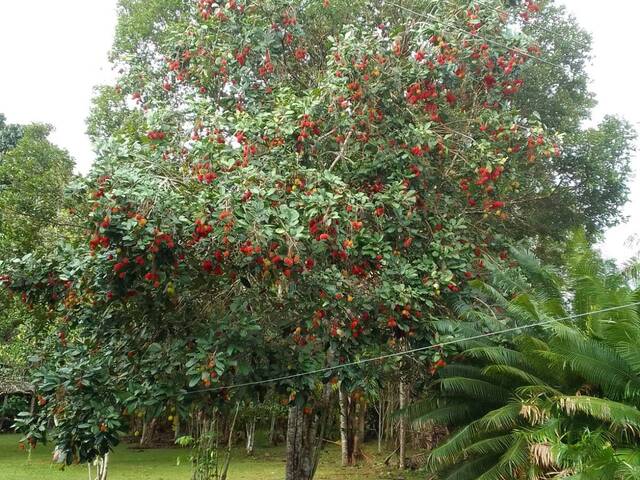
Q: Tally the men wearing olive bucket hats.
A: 0